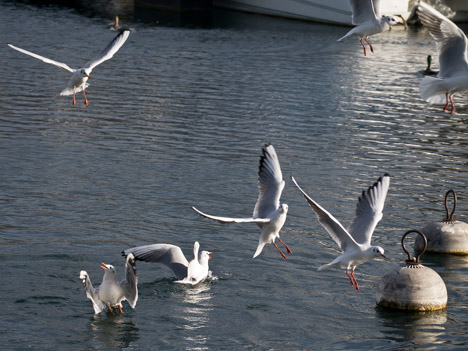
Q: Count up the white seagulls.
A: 7